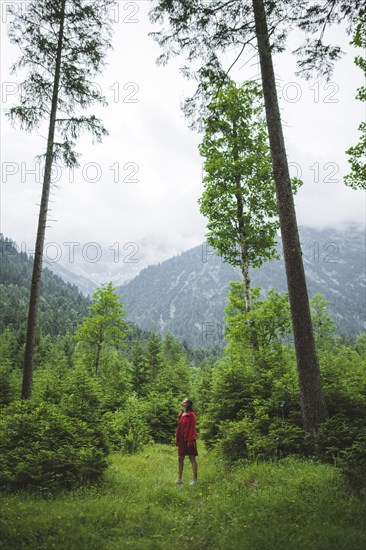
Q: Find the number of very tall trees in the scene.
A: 3